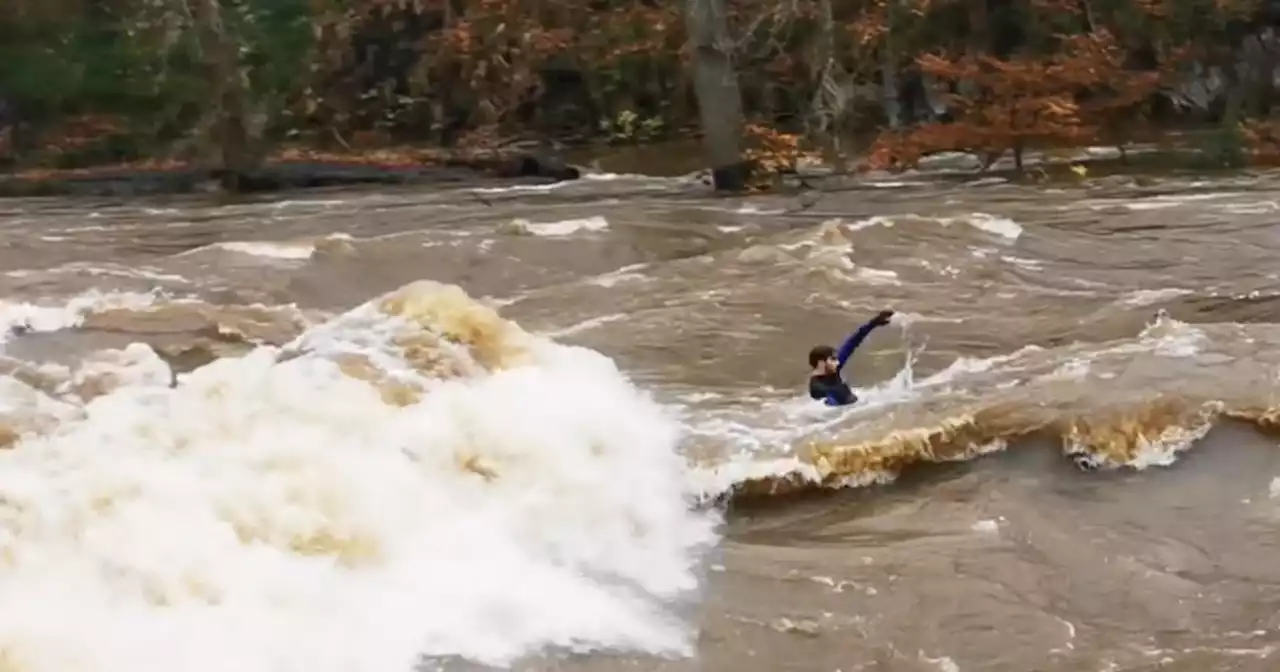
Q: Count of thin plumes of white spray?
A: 1